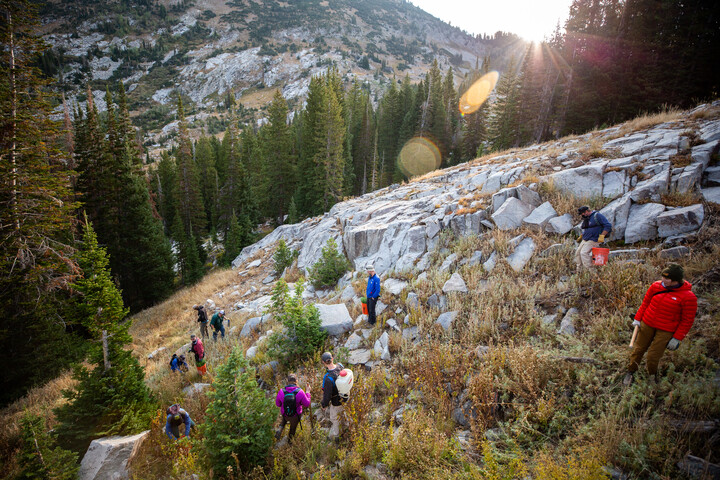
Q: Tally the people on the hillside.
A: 10